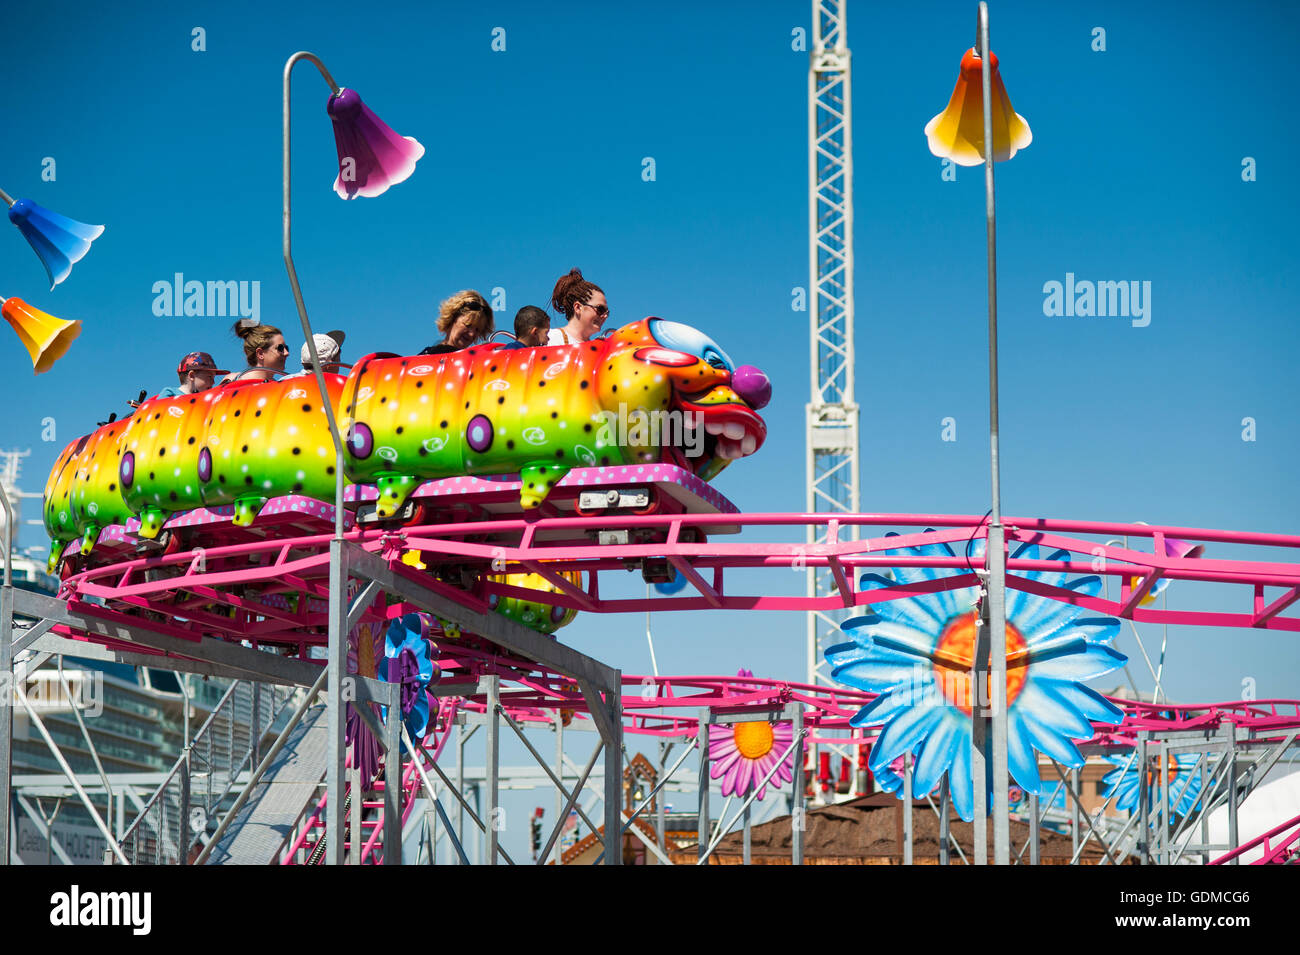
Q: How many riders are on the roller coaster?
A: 6